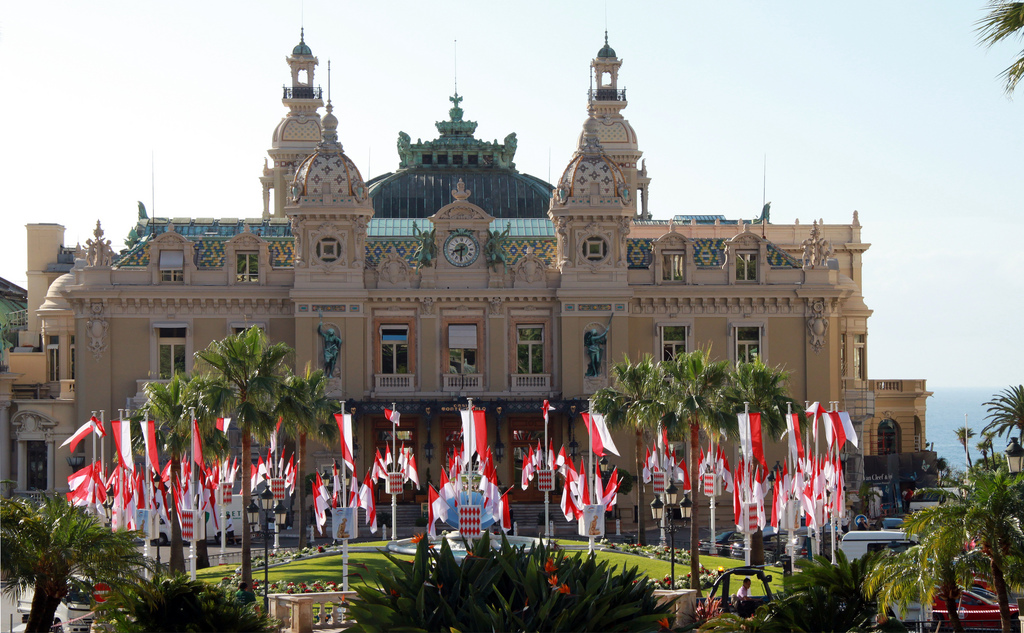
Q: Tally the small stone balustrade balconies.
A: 3